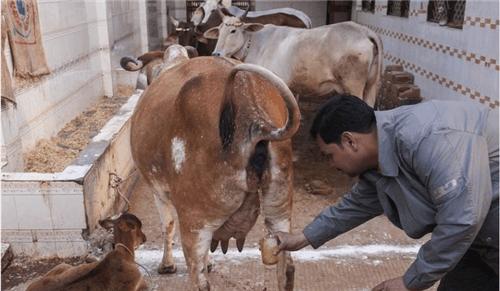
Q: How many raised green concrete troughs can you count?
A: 0